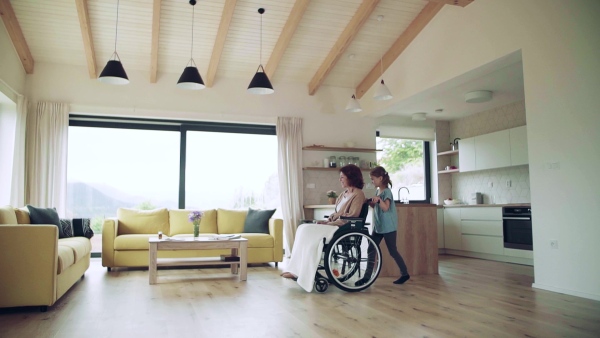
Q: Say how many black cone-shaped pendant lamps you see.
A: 3